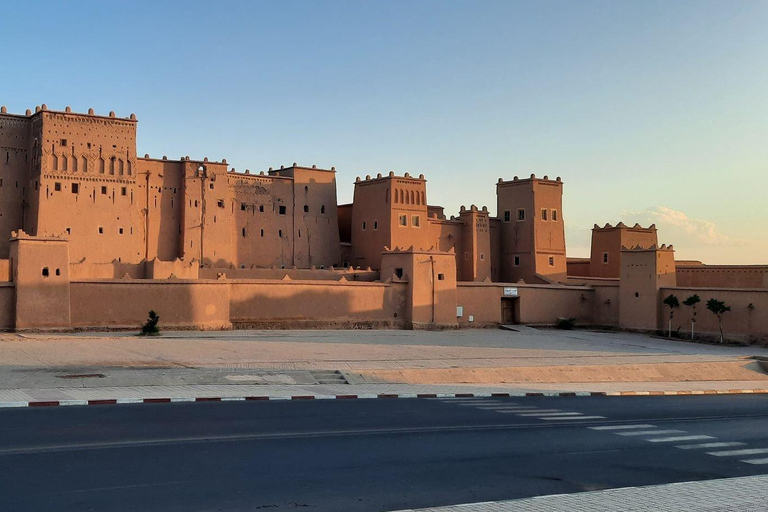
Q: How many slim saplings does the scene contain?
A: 3